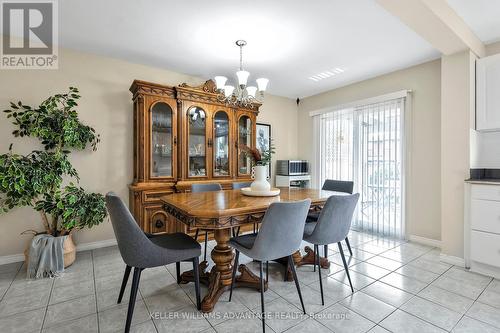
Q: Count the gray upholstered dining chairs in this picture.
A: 6